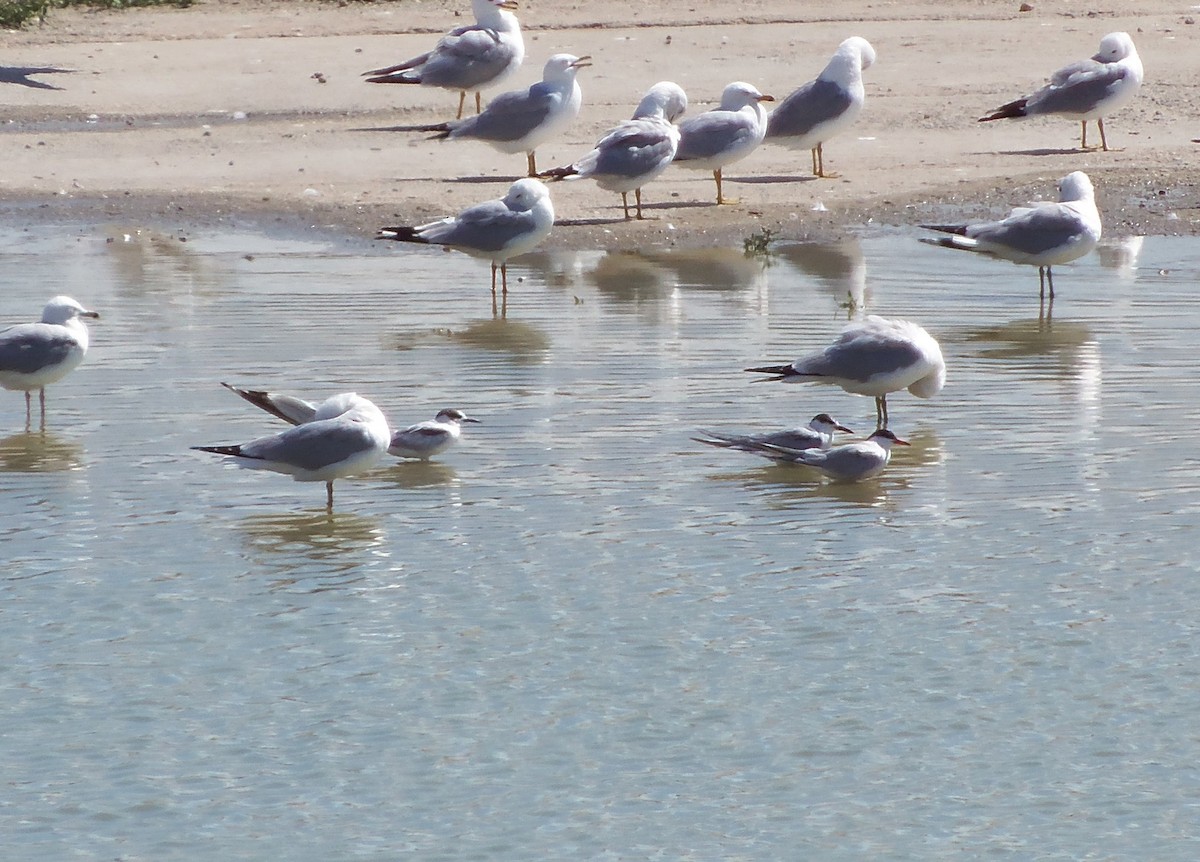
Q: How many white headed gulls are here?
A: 11